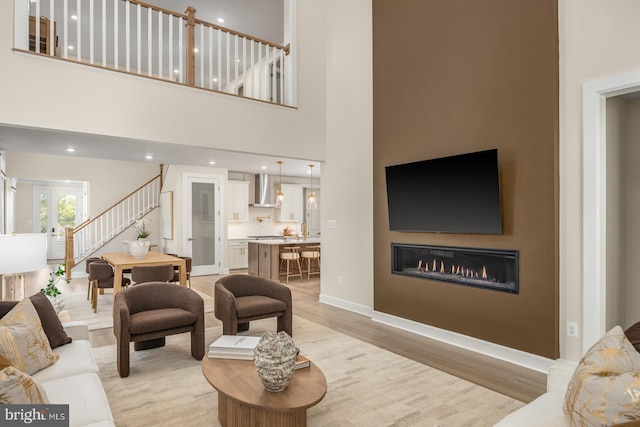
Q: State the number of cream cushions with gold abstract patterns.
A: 3